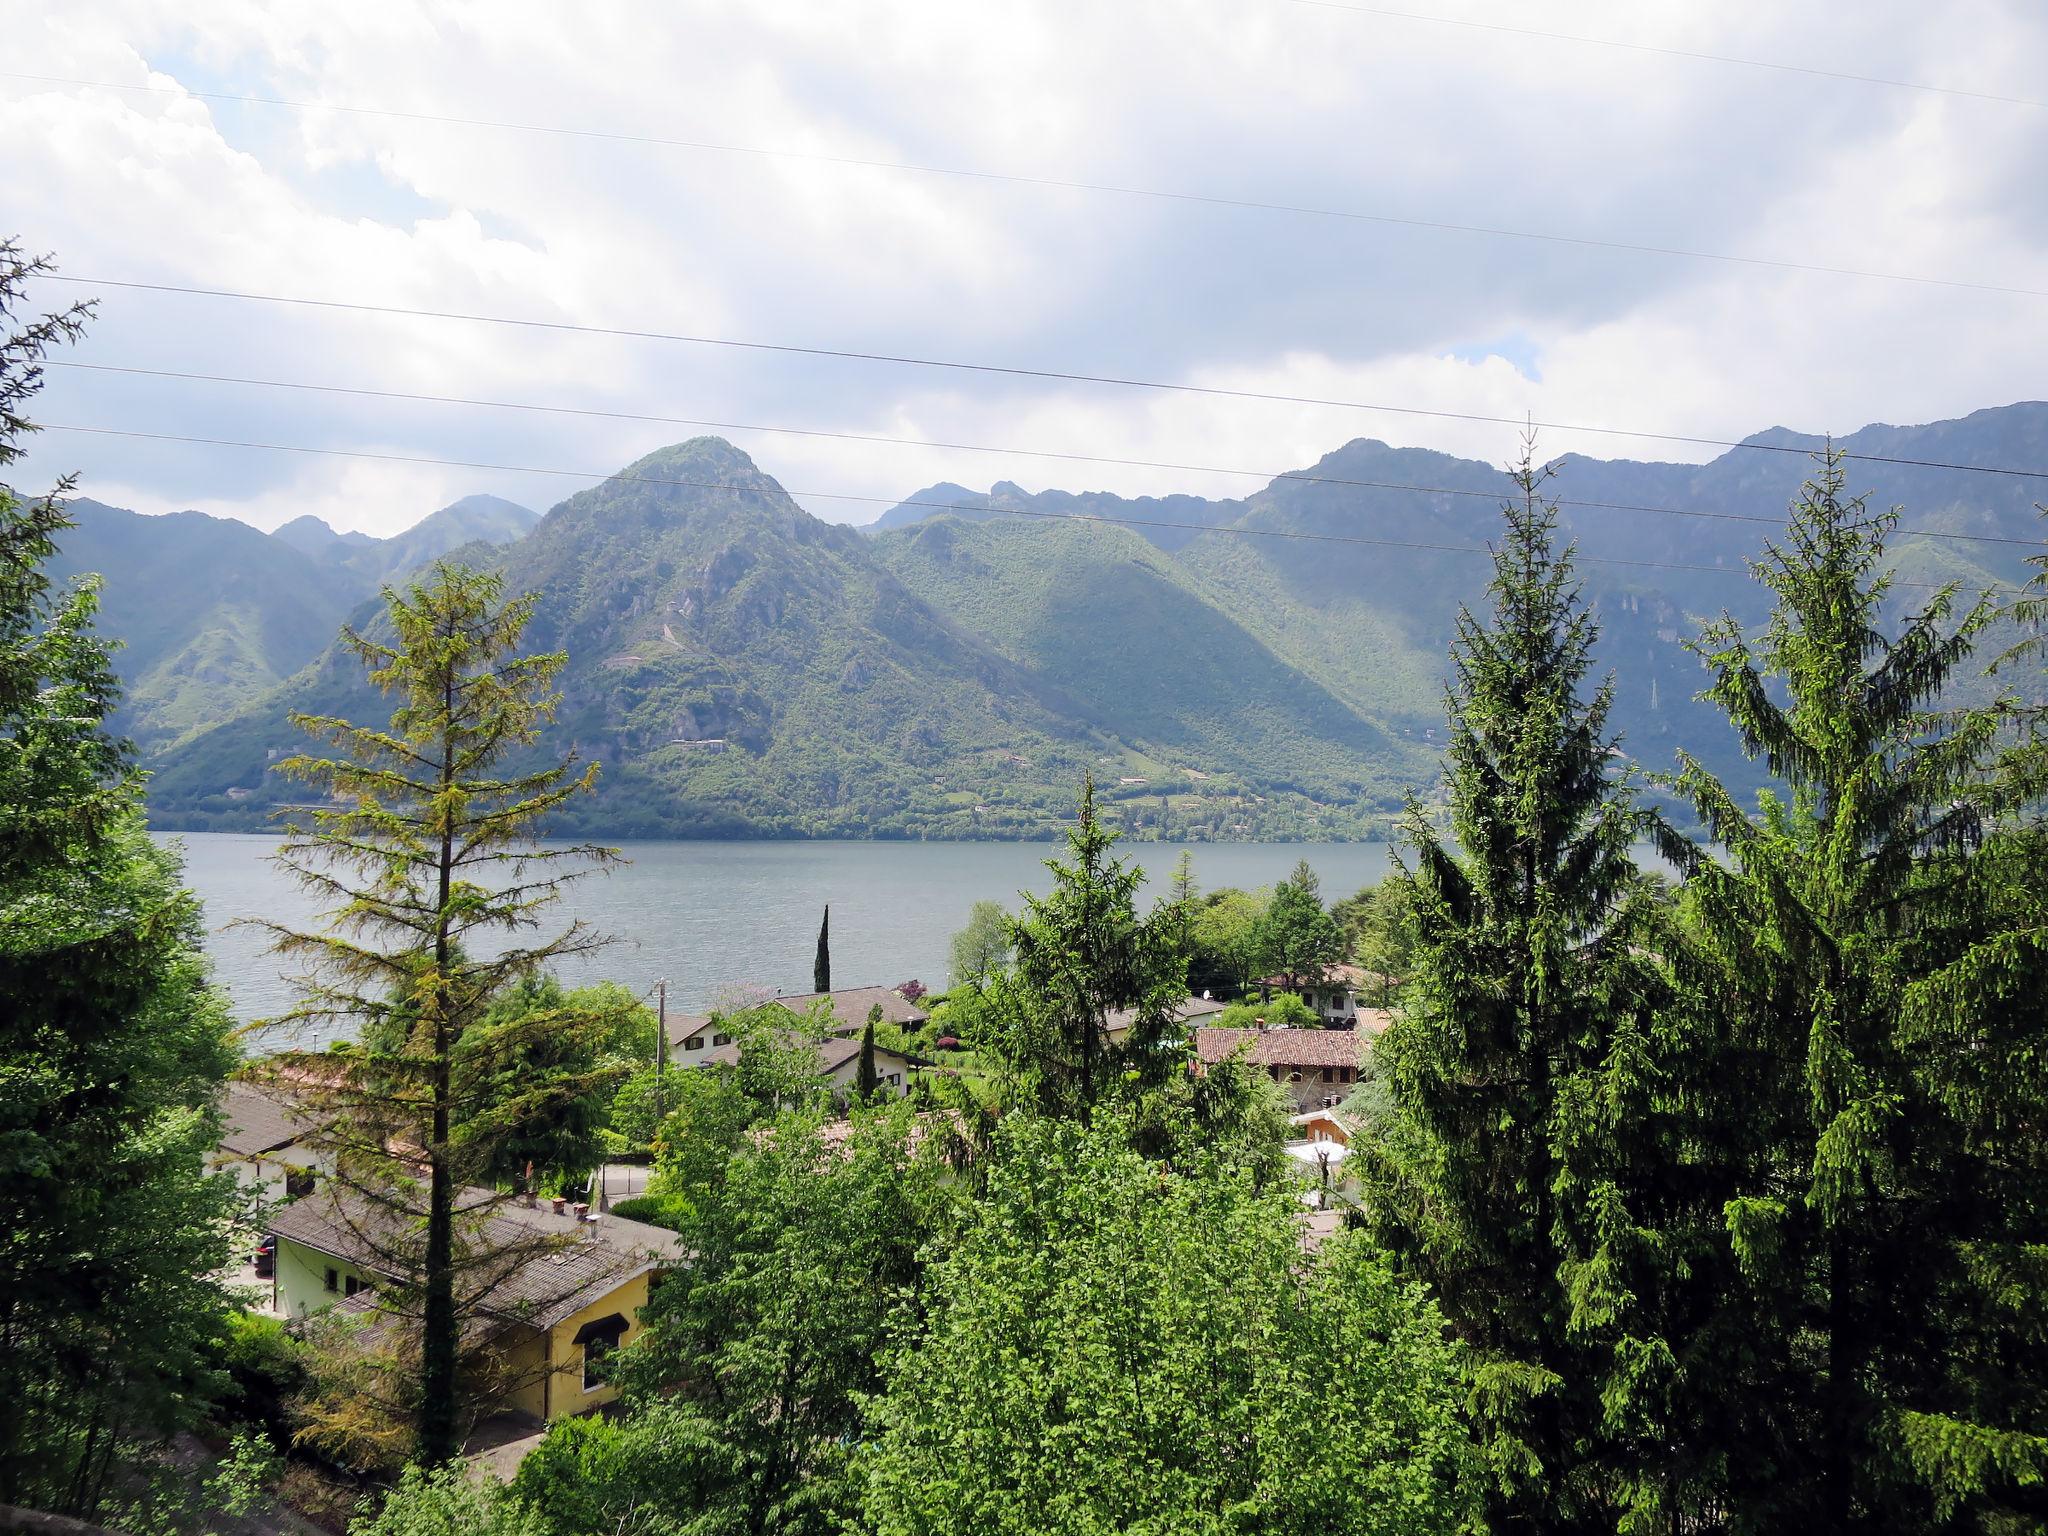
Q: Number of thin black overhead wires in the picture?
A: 5